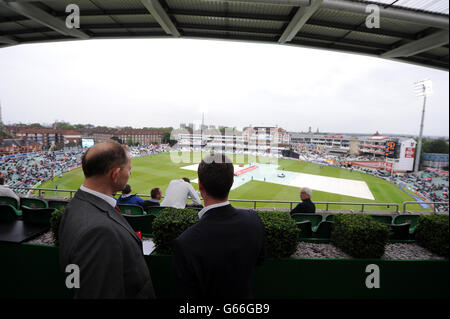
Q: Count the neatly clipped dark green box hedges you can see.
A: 5